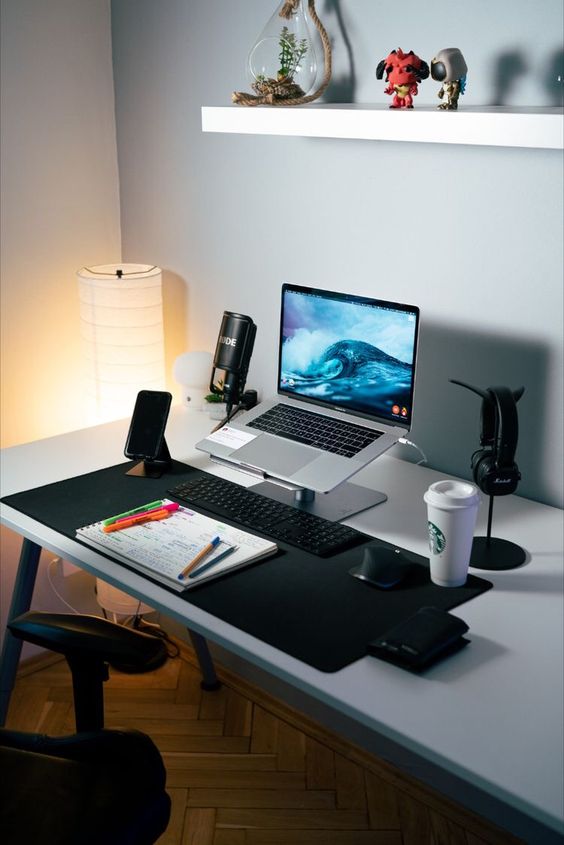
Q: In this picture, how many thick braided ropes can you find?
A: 1